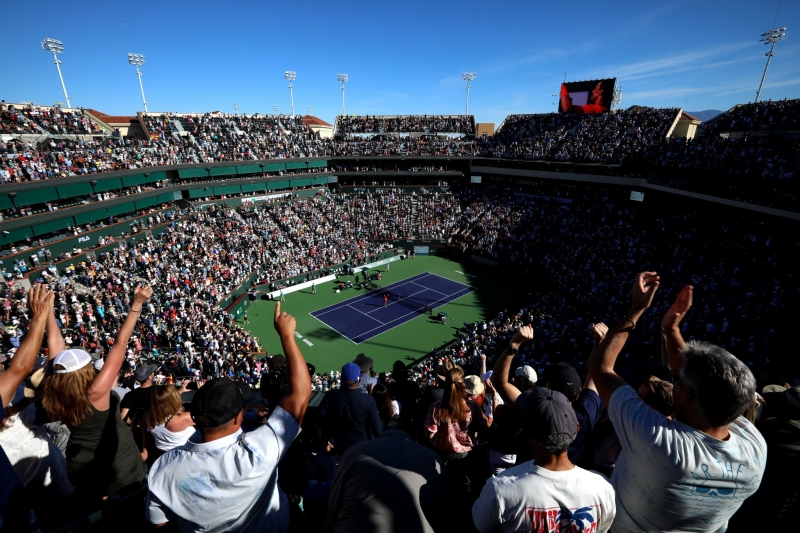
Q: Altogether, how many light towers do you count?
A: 6